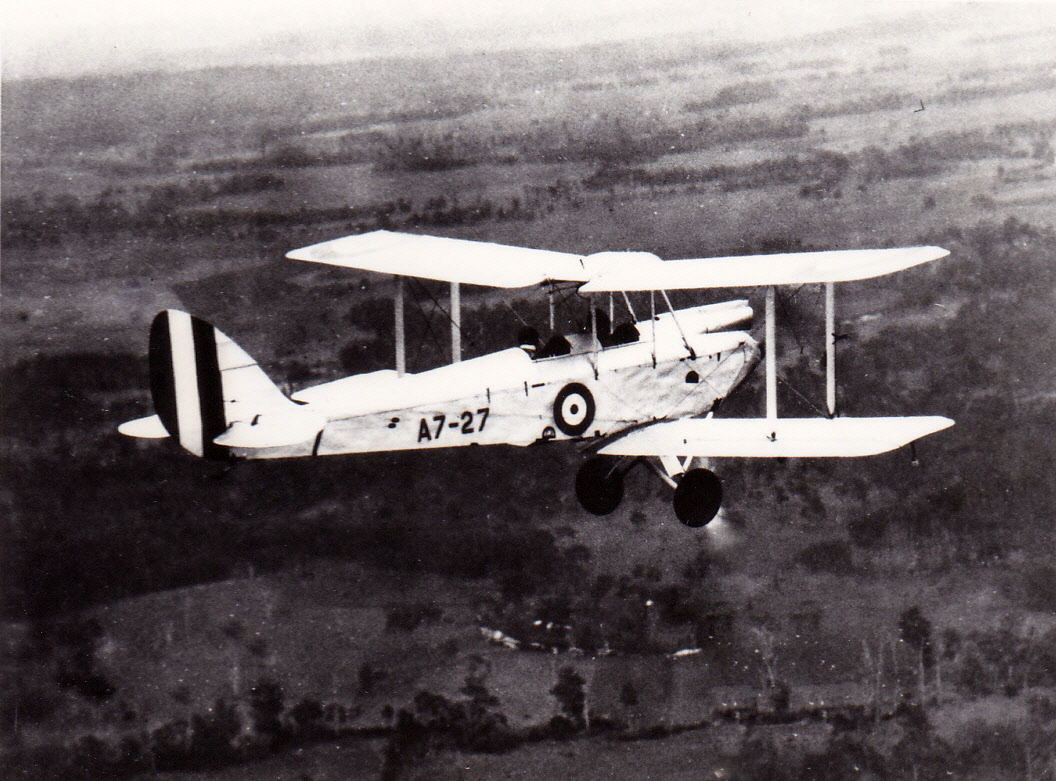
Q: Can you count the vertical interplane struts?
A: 4